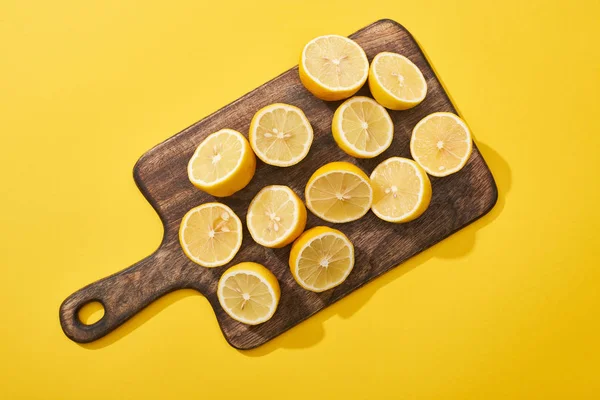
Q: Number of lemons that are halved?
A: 12